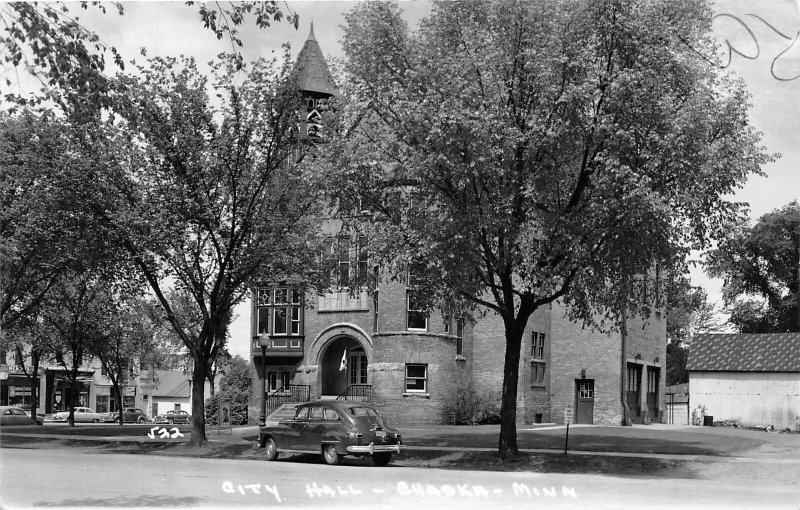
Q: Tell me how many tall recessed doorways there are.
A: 2